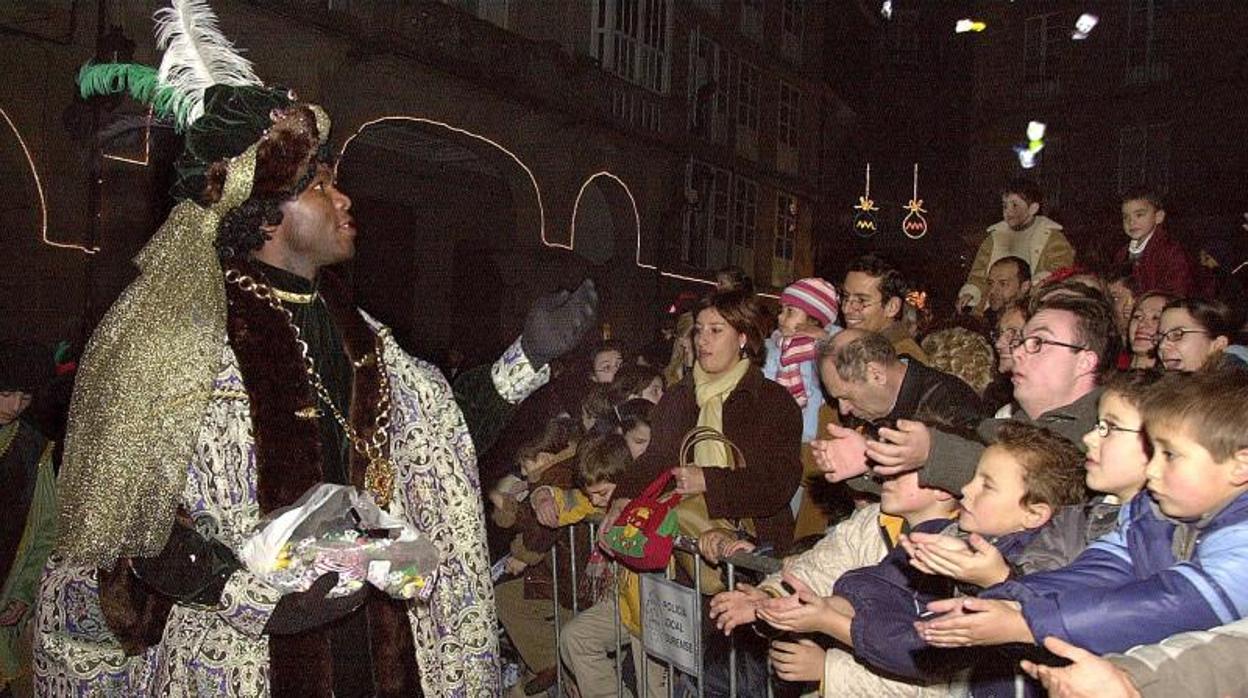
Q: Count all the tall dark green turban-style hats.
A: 1